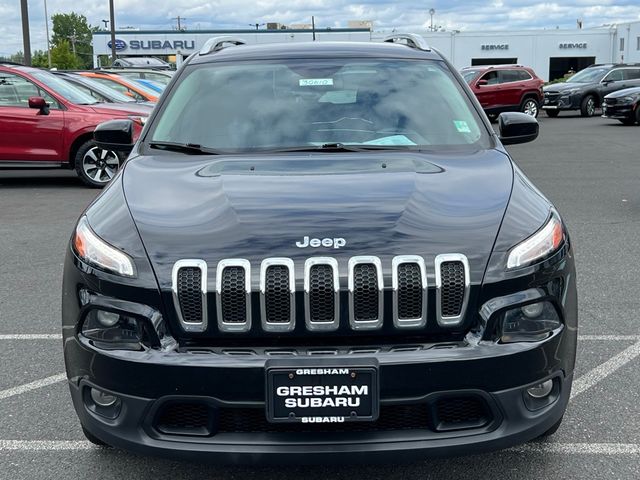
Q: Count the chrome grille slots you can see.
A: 7